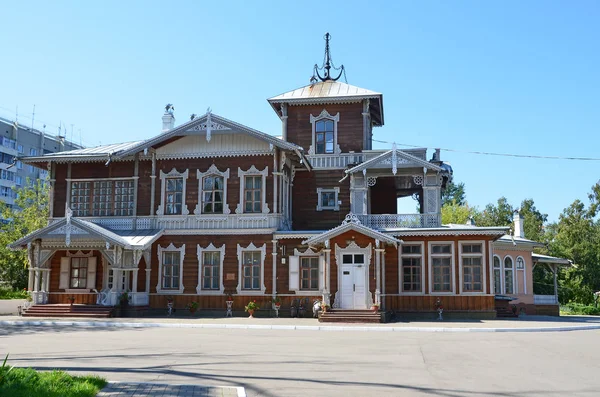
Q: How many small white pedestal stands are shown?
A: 4